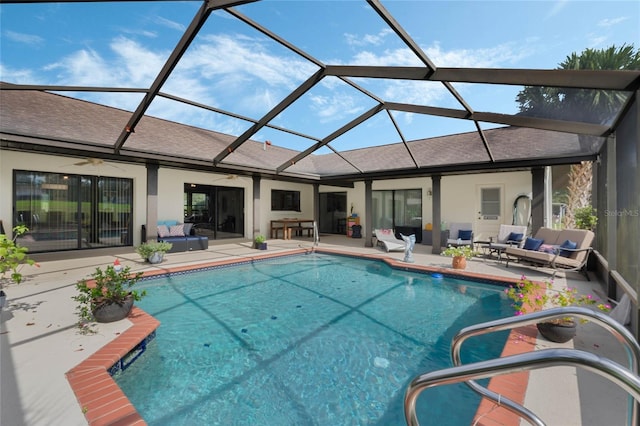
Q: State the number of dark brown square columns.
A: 6